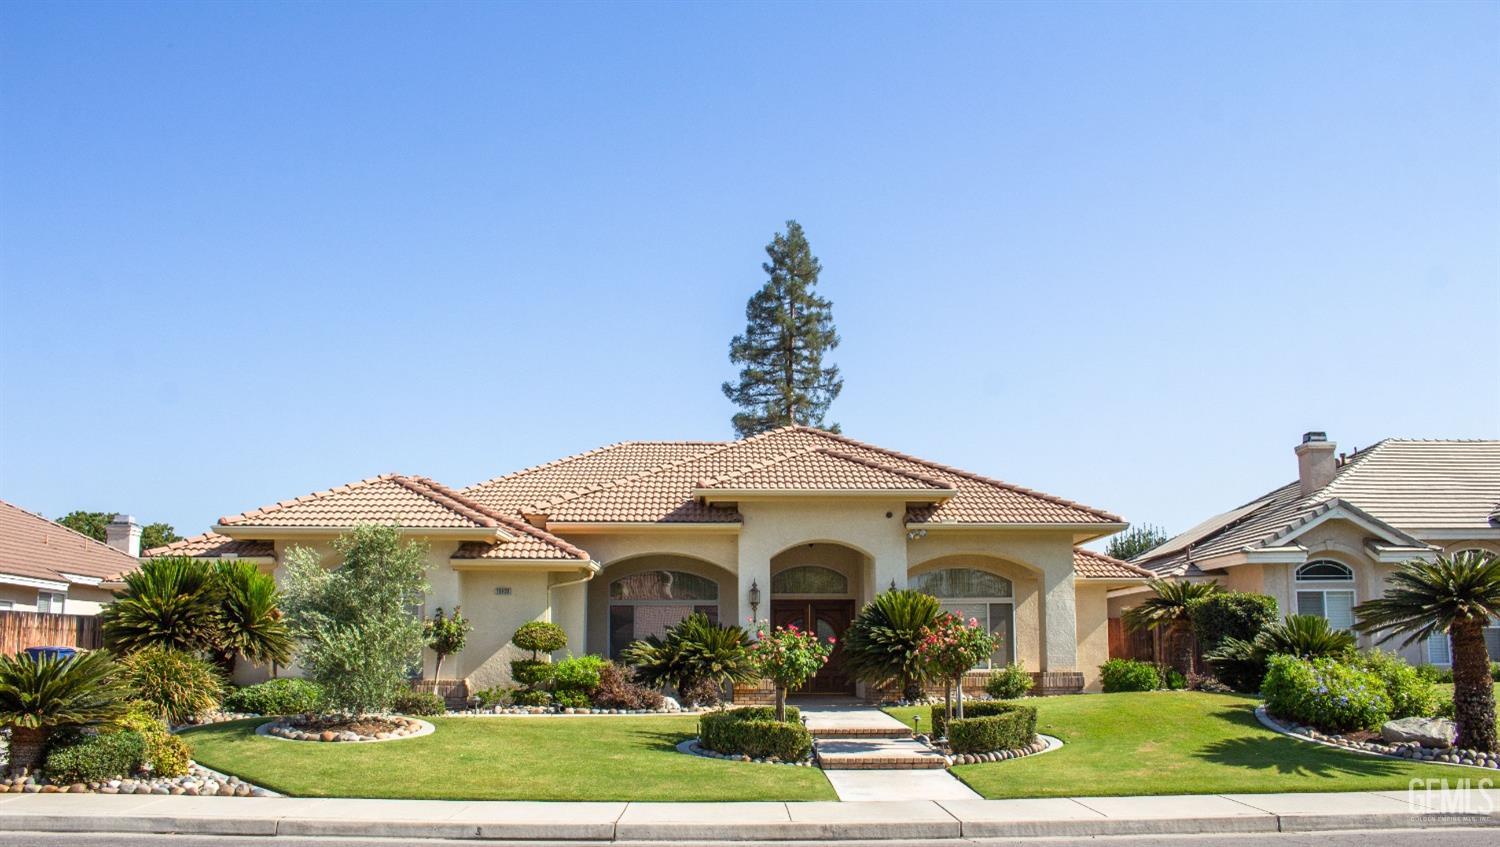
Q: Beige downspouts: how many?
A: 1